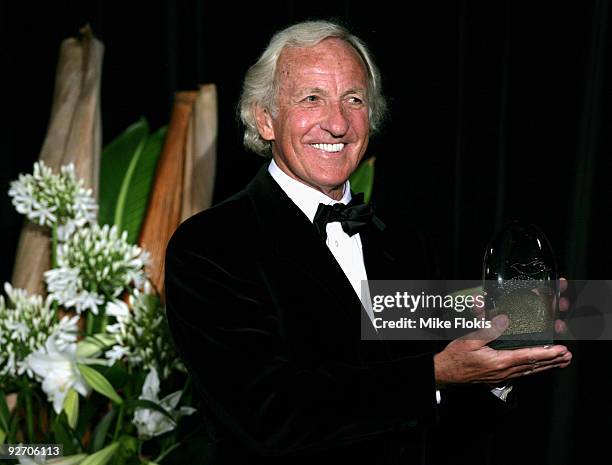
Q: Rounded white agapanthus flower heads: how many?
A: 4